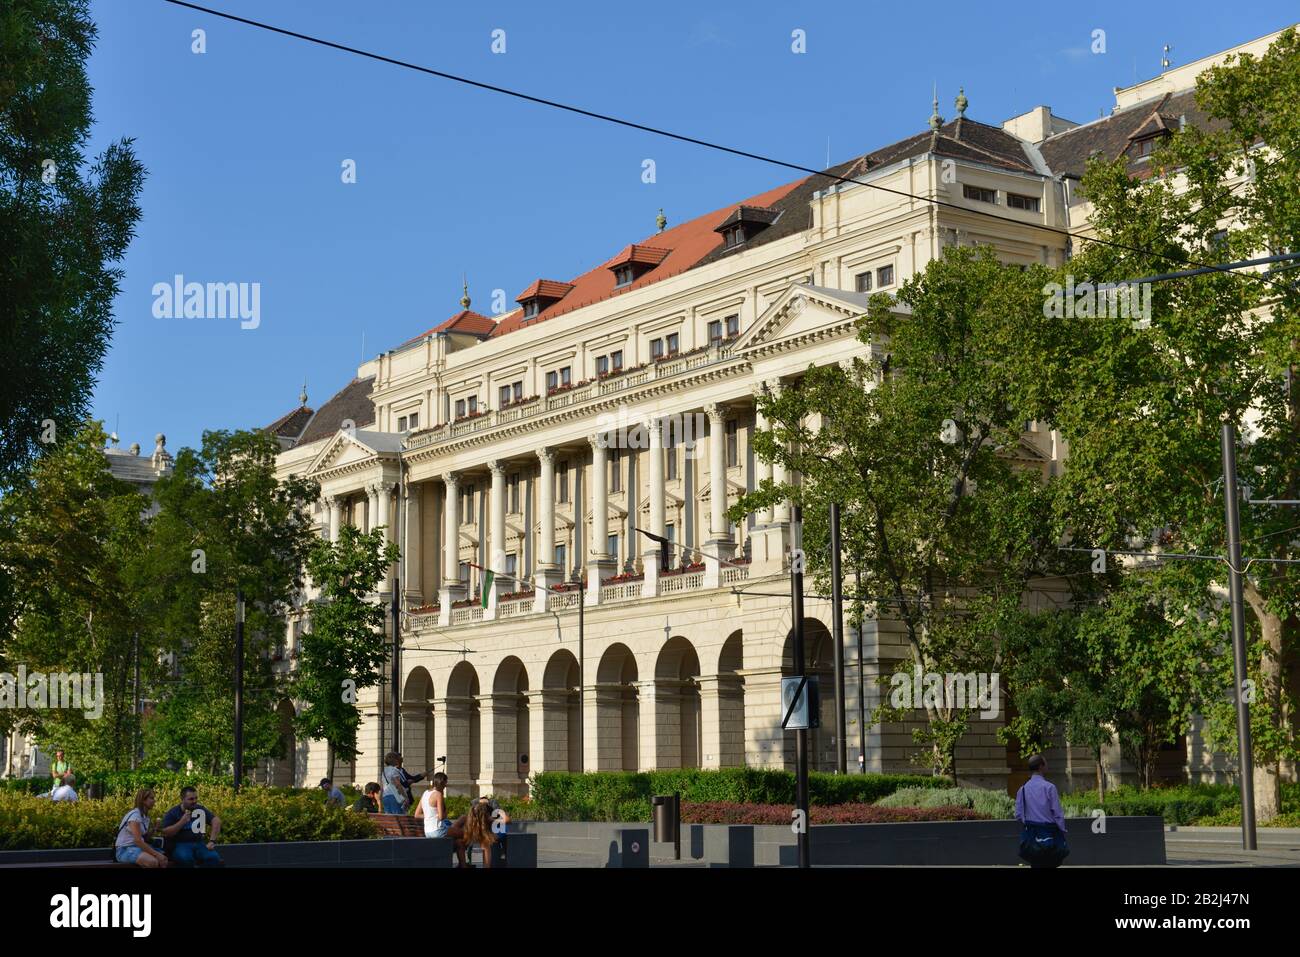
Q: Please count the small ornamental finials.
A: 5